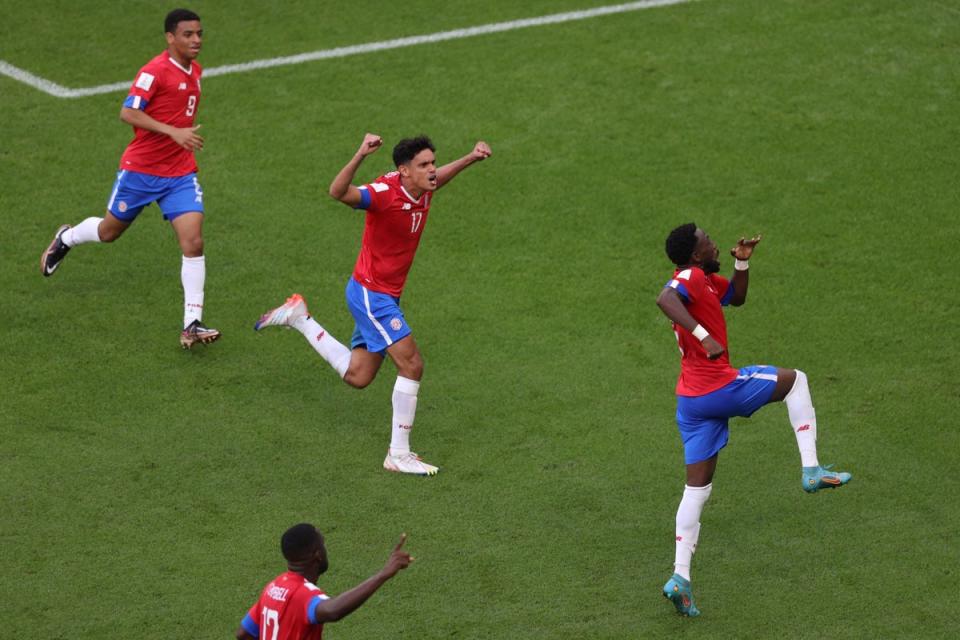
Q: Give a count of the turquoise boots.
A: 2